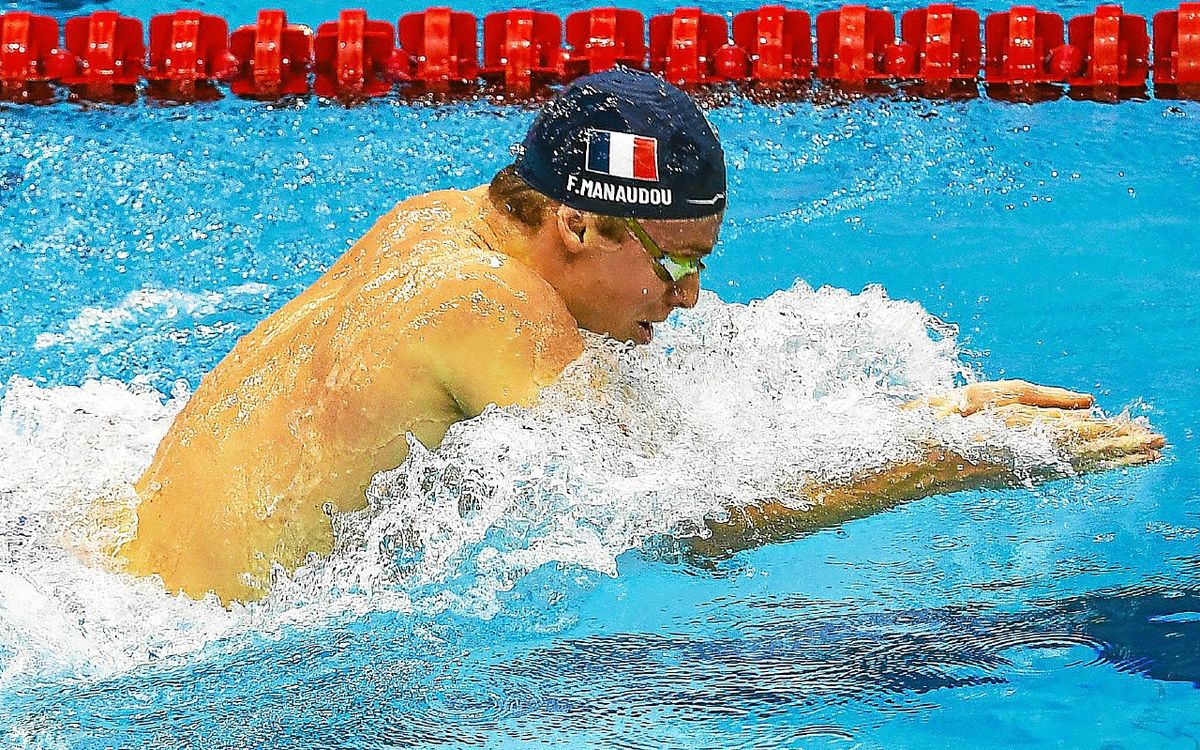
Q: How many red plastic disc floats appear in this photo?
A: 15